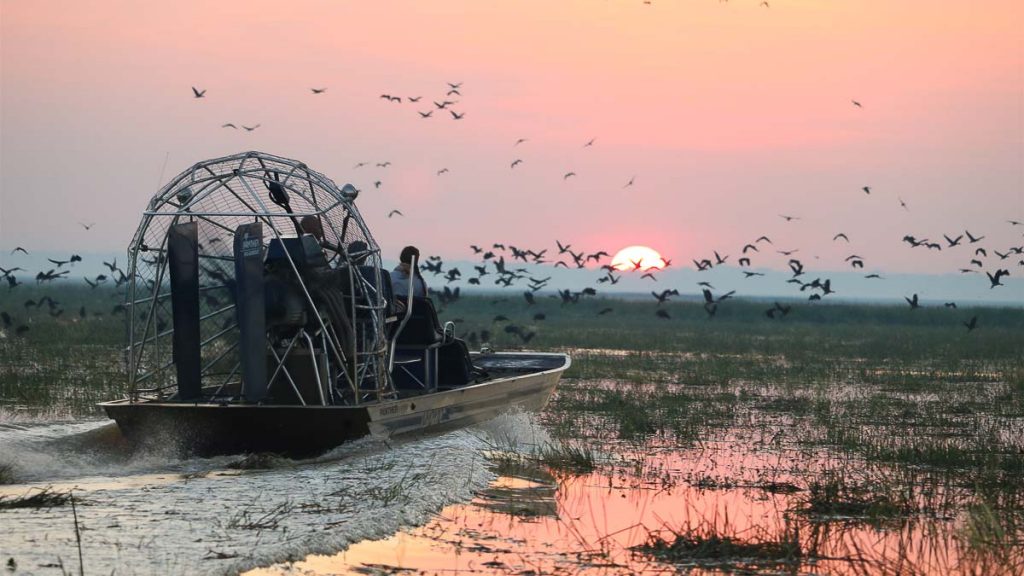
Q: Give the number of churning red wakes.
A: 0